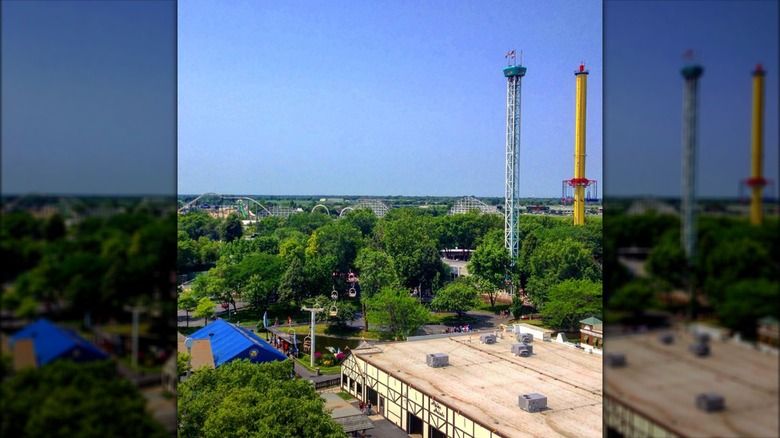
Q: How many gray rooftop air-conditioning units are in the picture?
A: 5